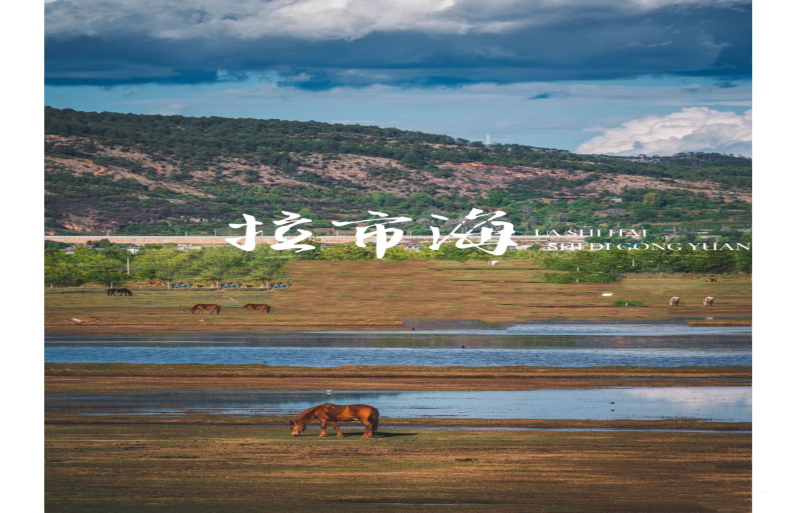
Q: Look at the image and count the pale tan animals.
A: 2